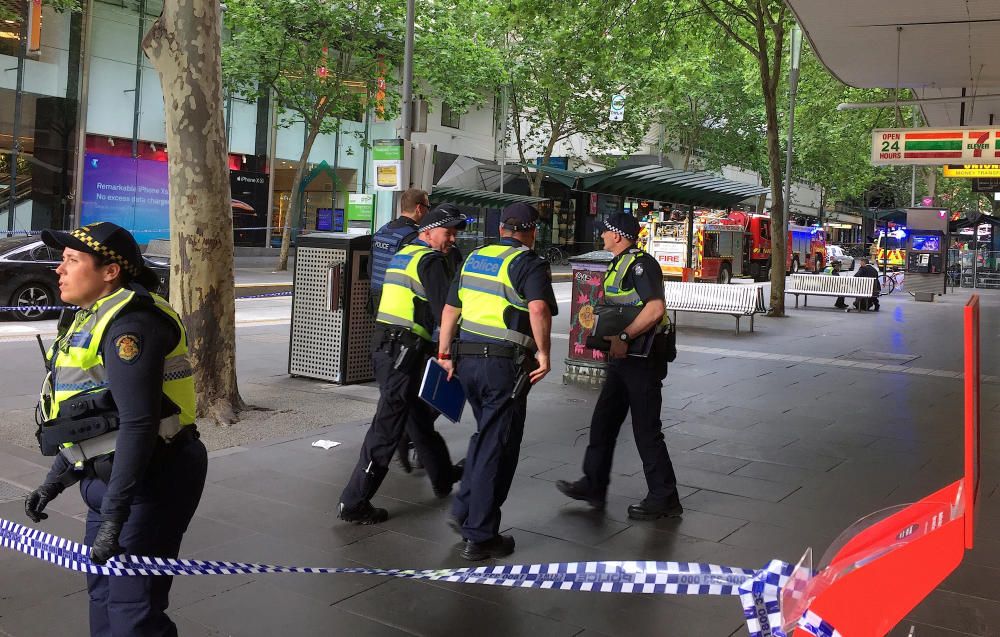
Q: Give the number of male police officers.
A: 4